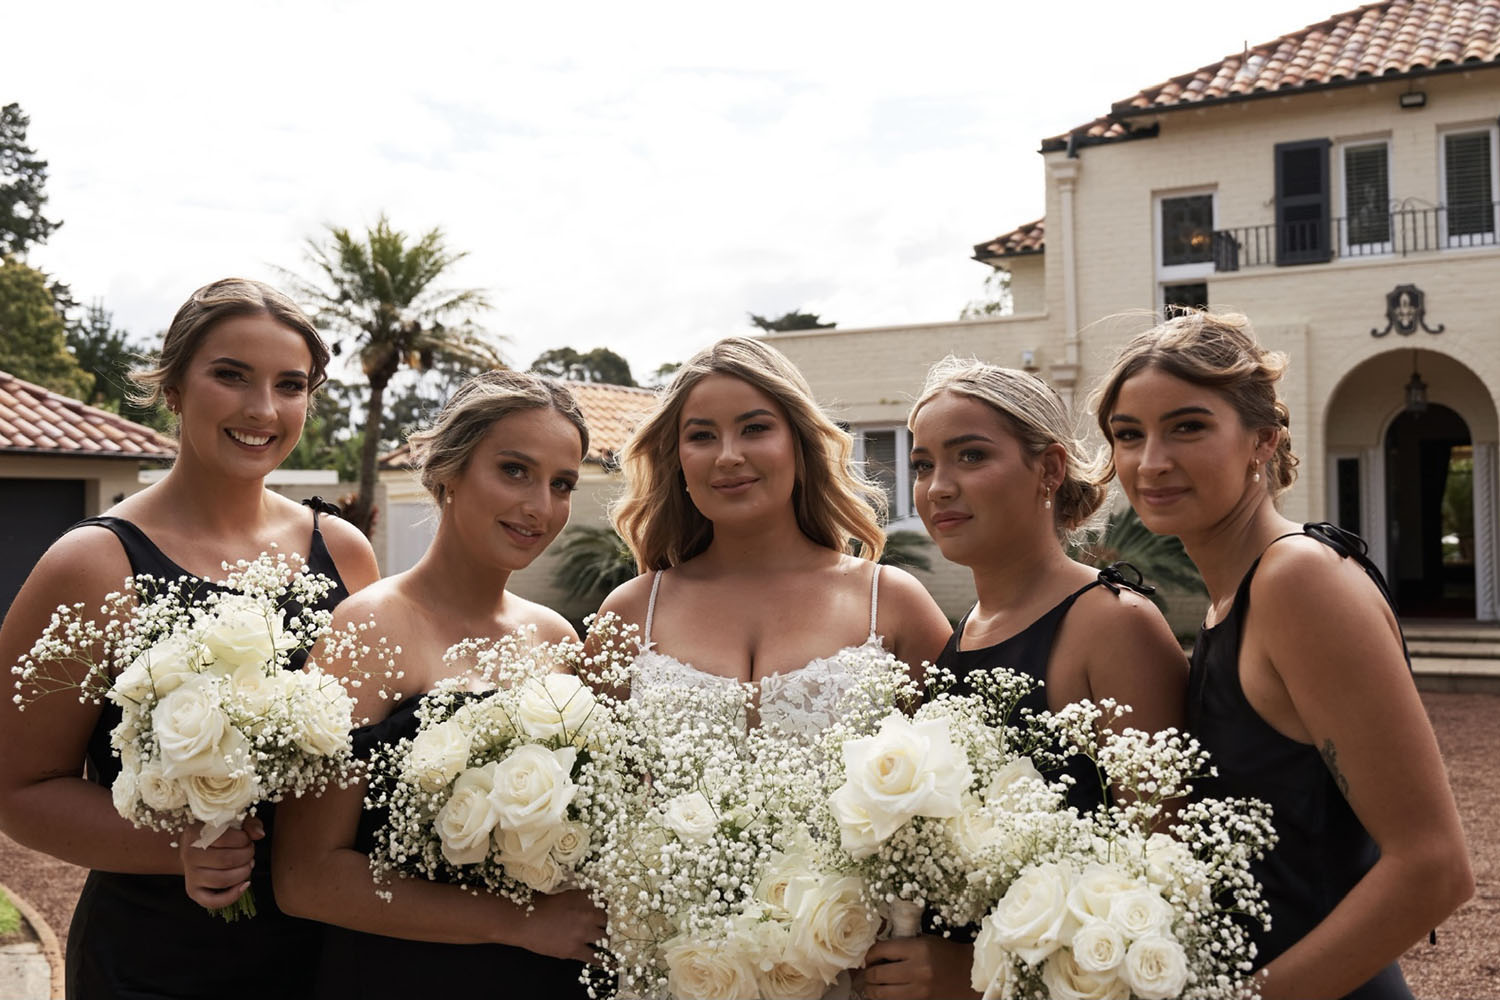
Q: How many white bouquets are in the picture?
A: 5